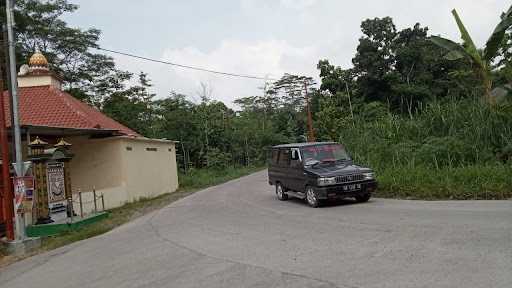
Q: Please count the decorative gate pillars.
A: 2